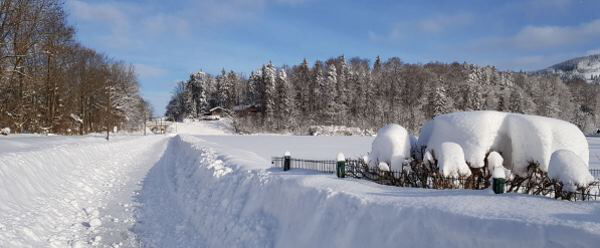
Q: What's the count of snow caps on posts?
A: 3